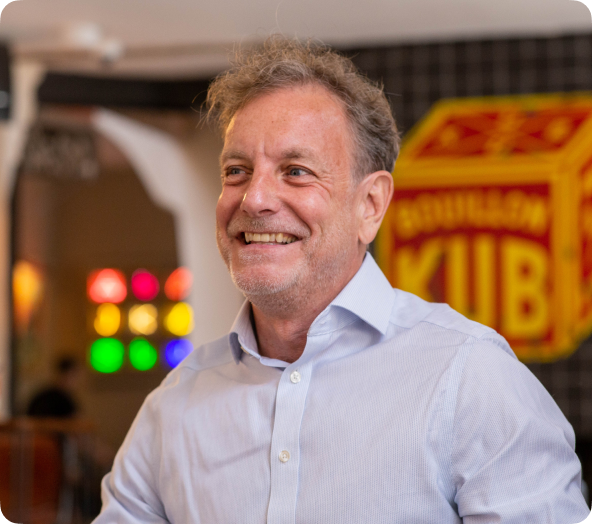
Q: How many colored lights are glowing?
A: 9